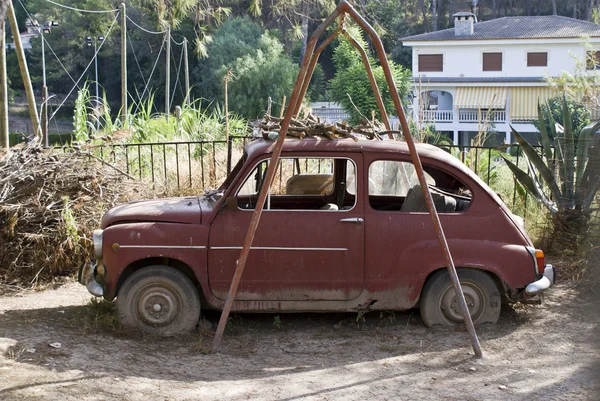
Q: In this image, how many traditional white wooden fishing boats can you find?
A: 0